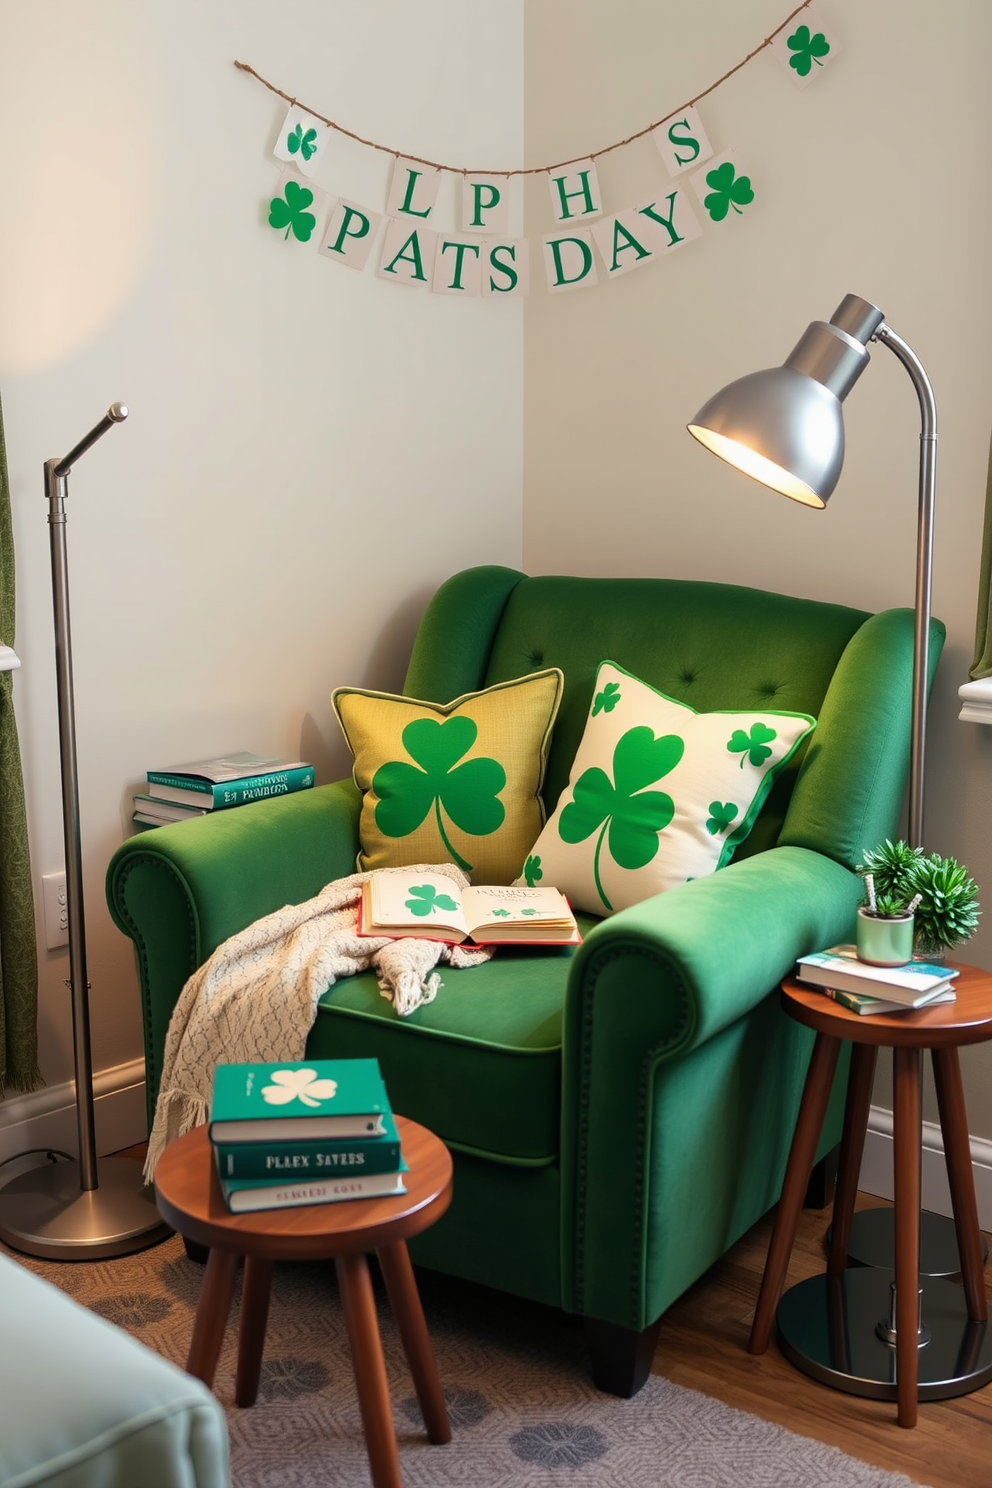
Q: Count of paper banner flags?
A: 15